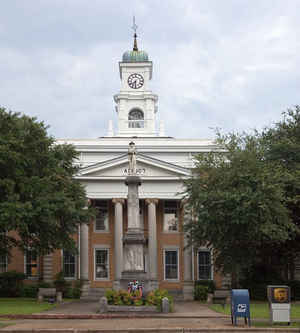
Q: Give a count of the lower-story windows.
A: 6